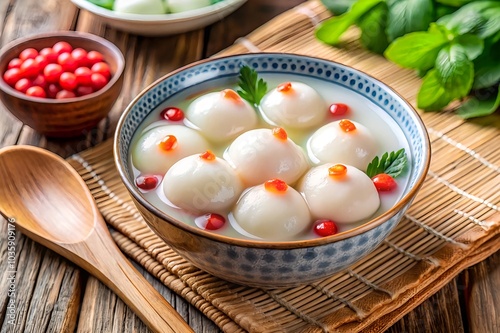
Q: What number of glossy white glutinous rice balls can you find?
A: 8